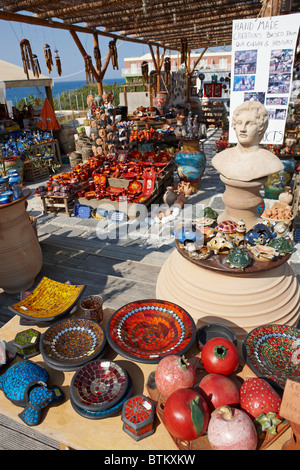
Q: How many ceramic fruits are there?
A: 6